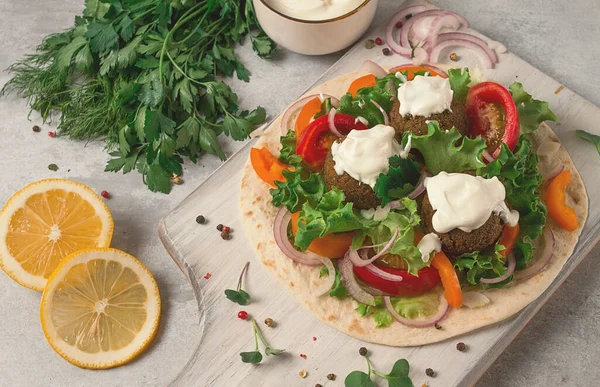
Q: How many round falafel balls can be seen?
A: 3